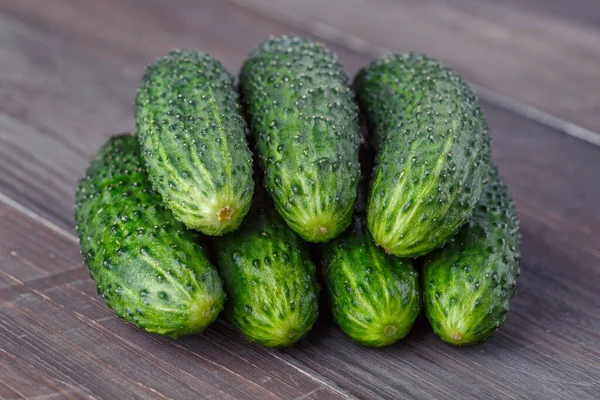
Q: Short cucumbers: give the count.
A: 7